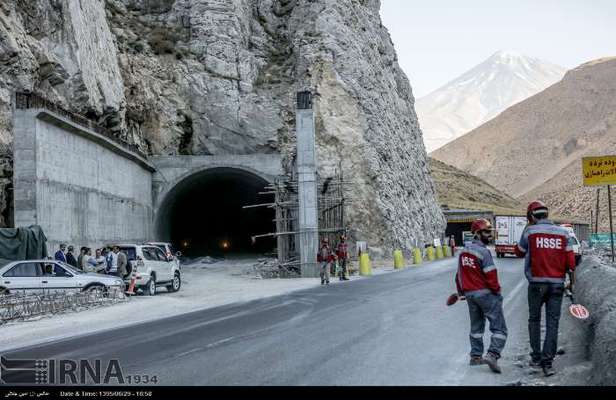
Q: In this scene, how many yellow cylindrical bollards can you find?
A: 6